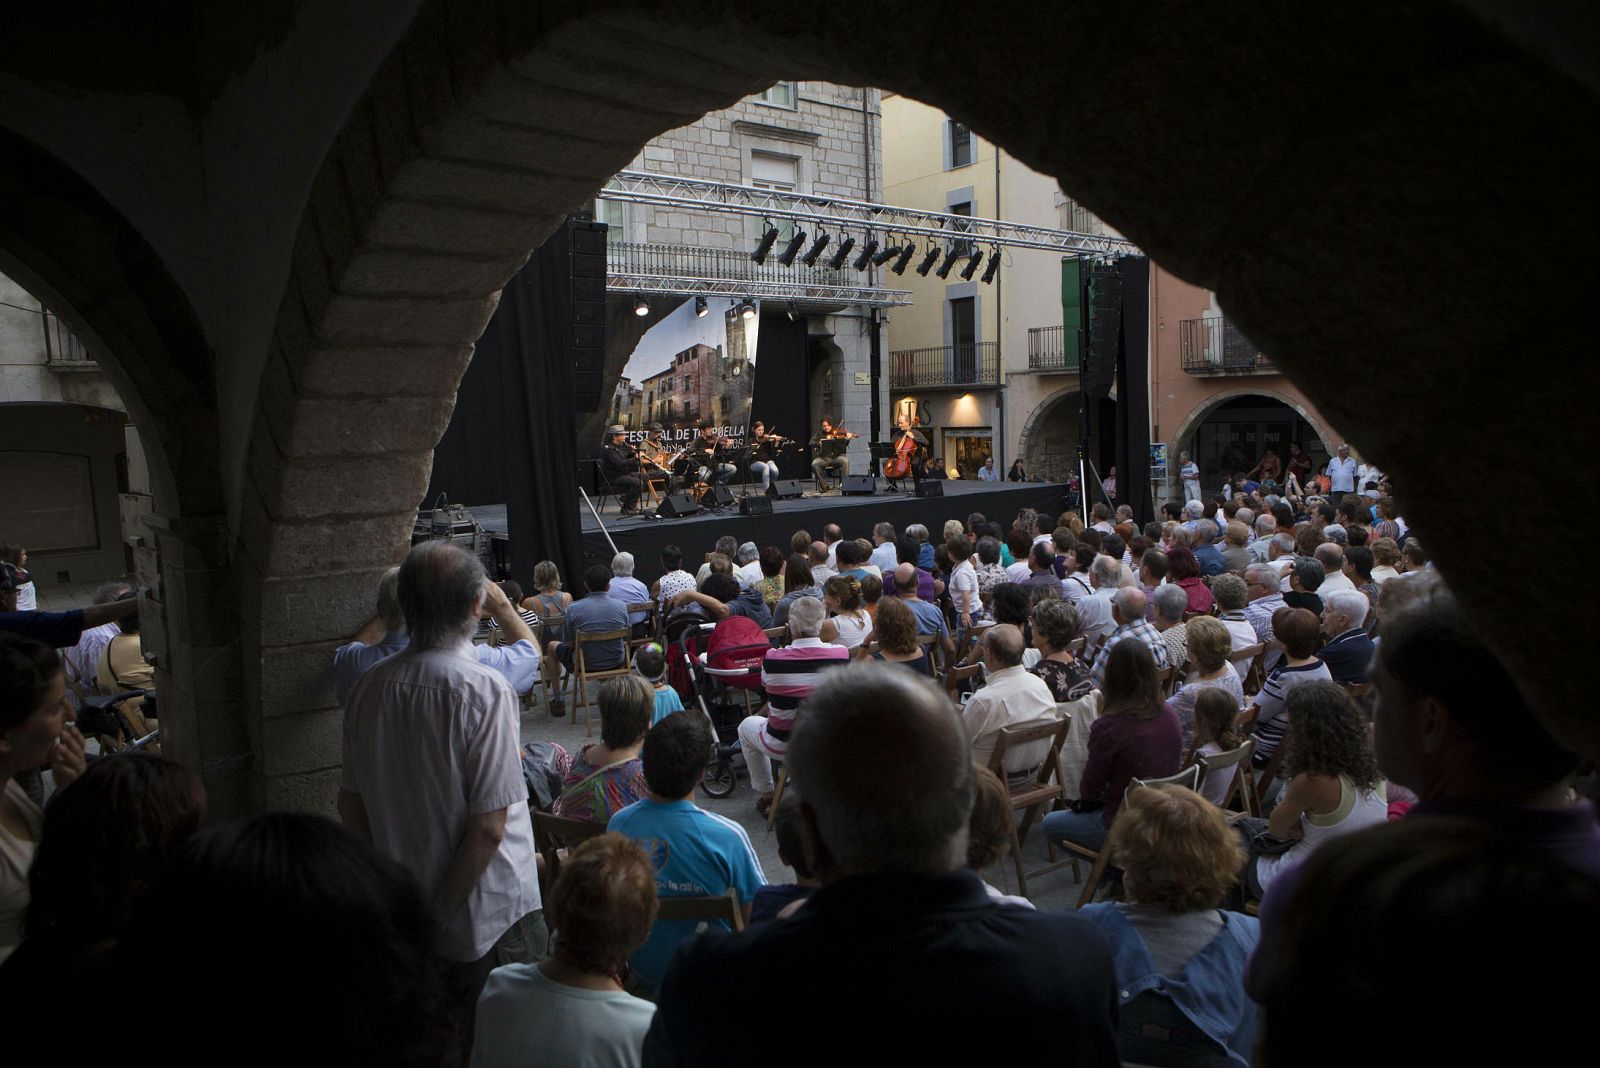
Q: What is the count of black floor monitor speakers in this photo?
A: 6